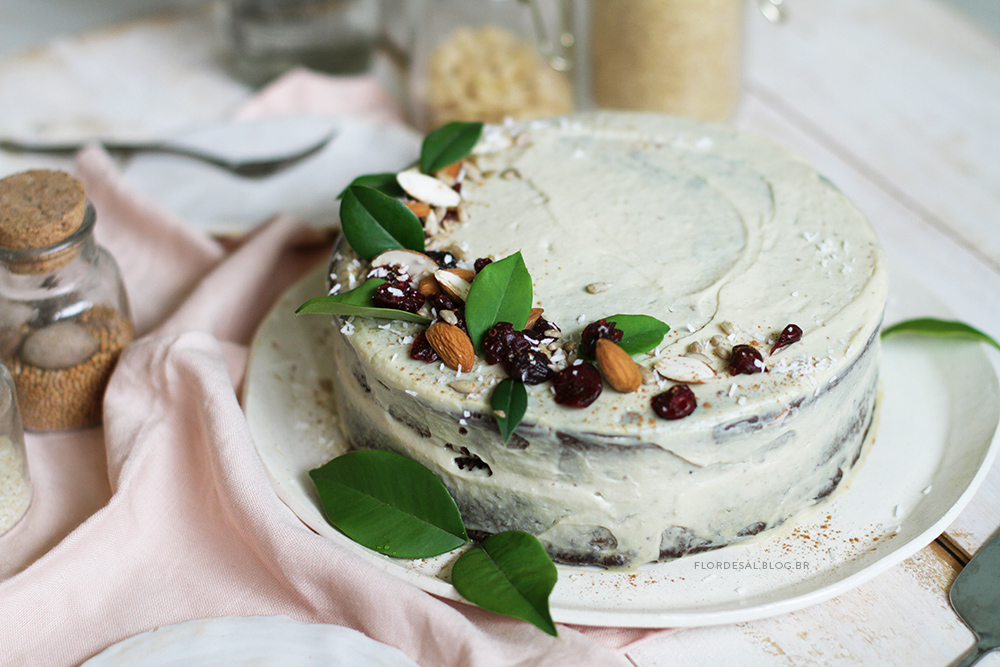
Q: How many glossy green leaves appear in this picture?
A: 10